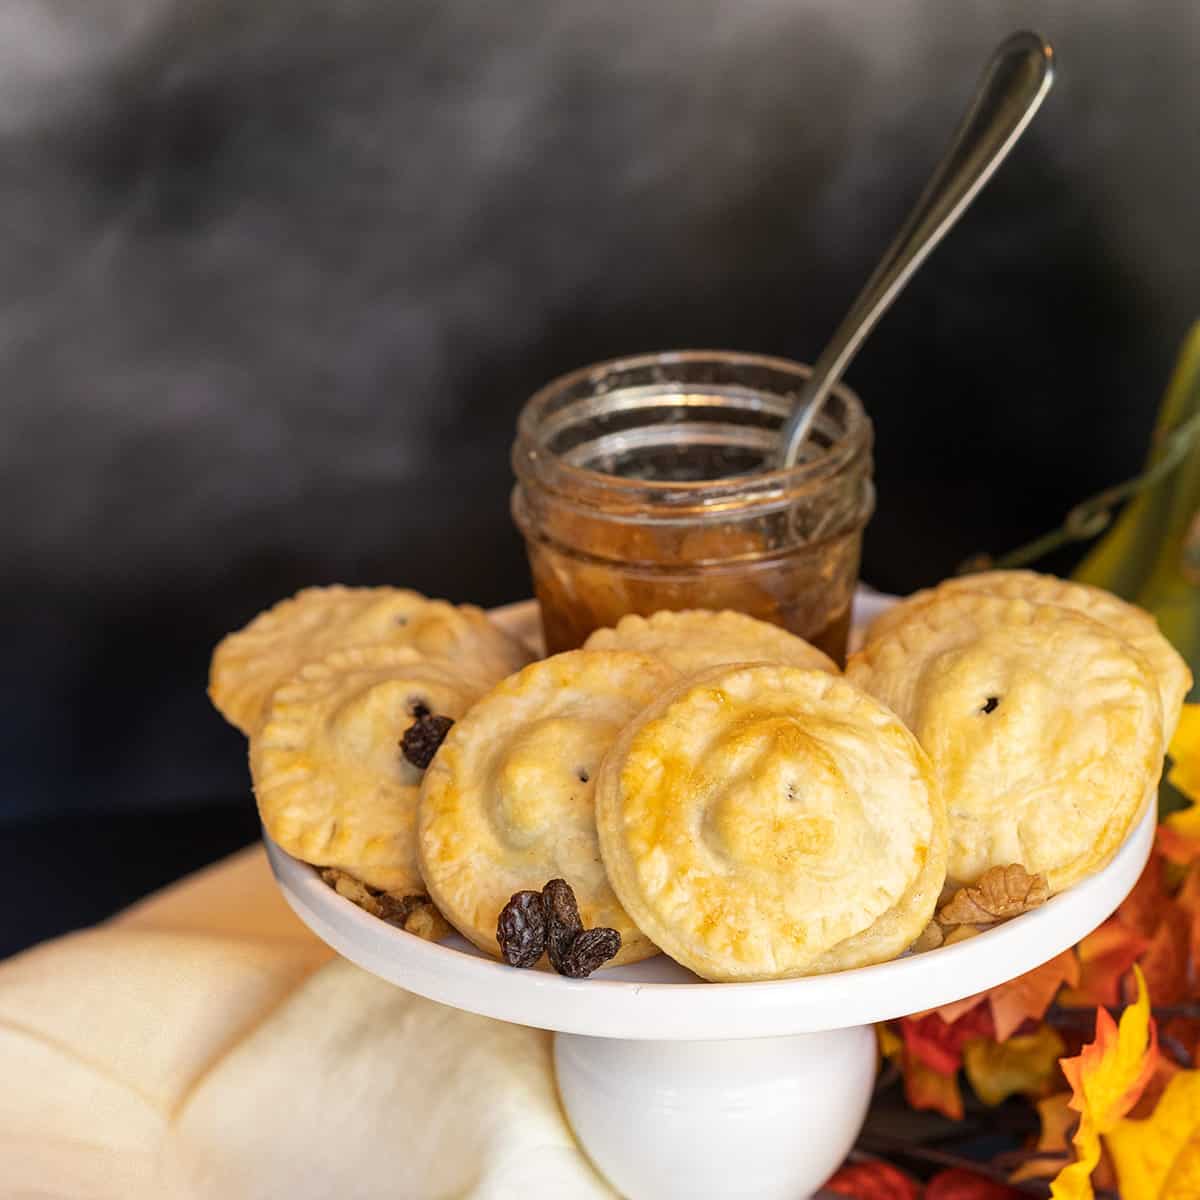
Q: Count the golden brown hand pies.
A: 7